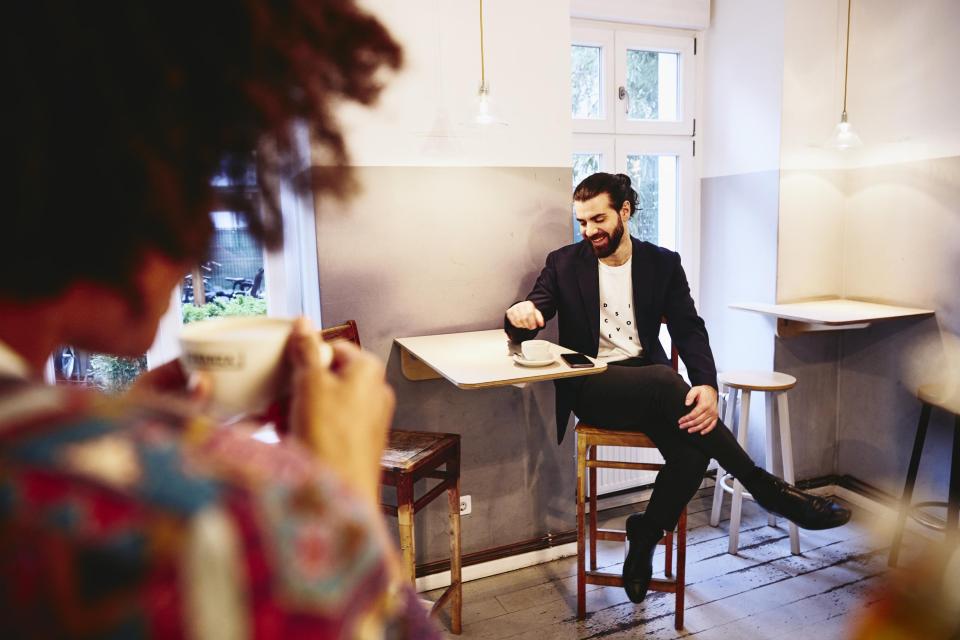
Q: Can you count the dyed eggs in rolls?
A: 0